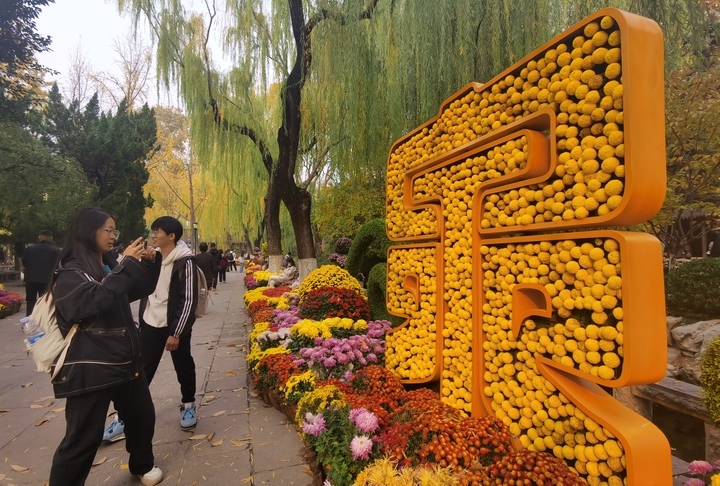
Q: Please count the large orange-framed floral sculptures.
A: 1